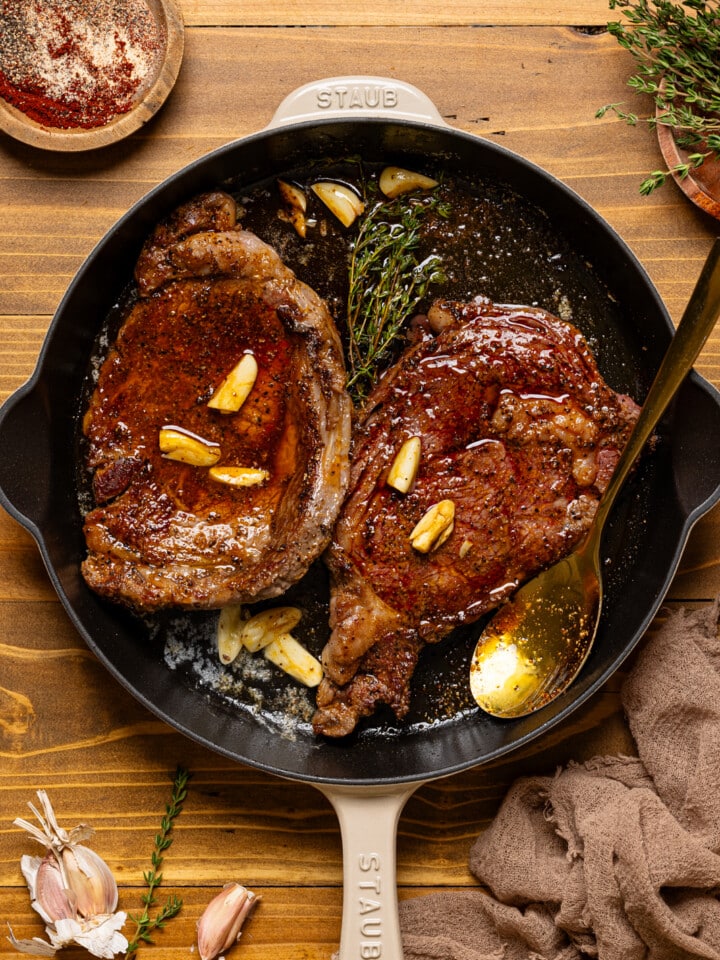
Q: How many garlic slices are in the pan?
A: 11